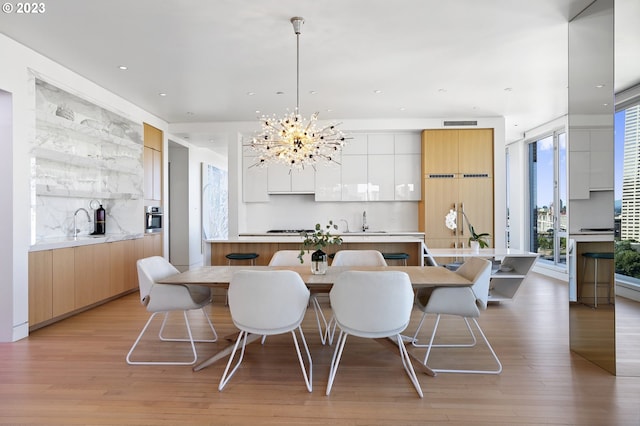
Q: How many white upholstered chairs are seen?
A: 6